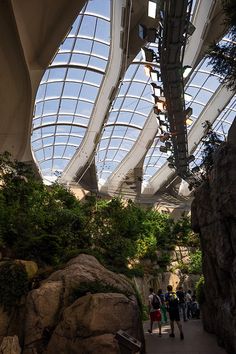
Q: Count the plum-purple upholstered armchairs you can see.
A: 0